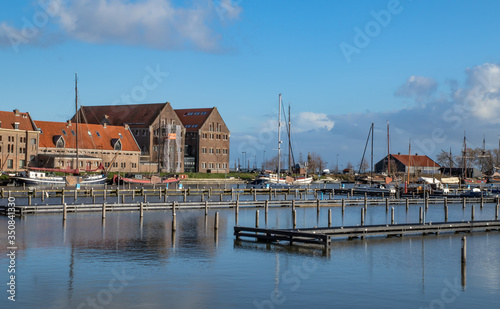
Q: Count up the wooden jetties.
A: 3